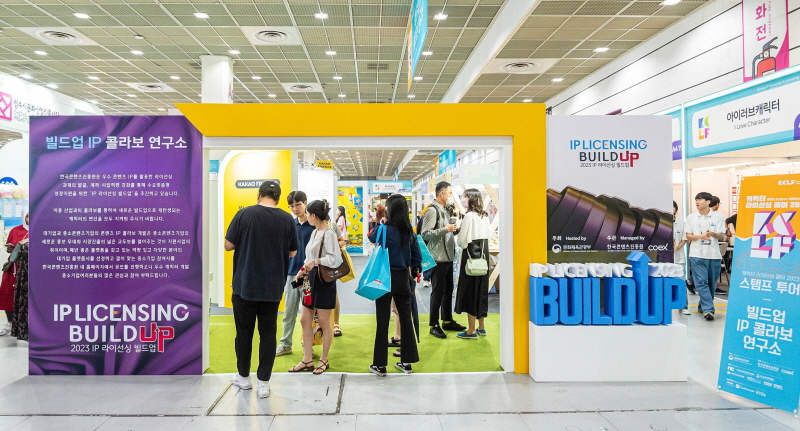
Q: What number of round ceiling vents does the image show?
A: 5